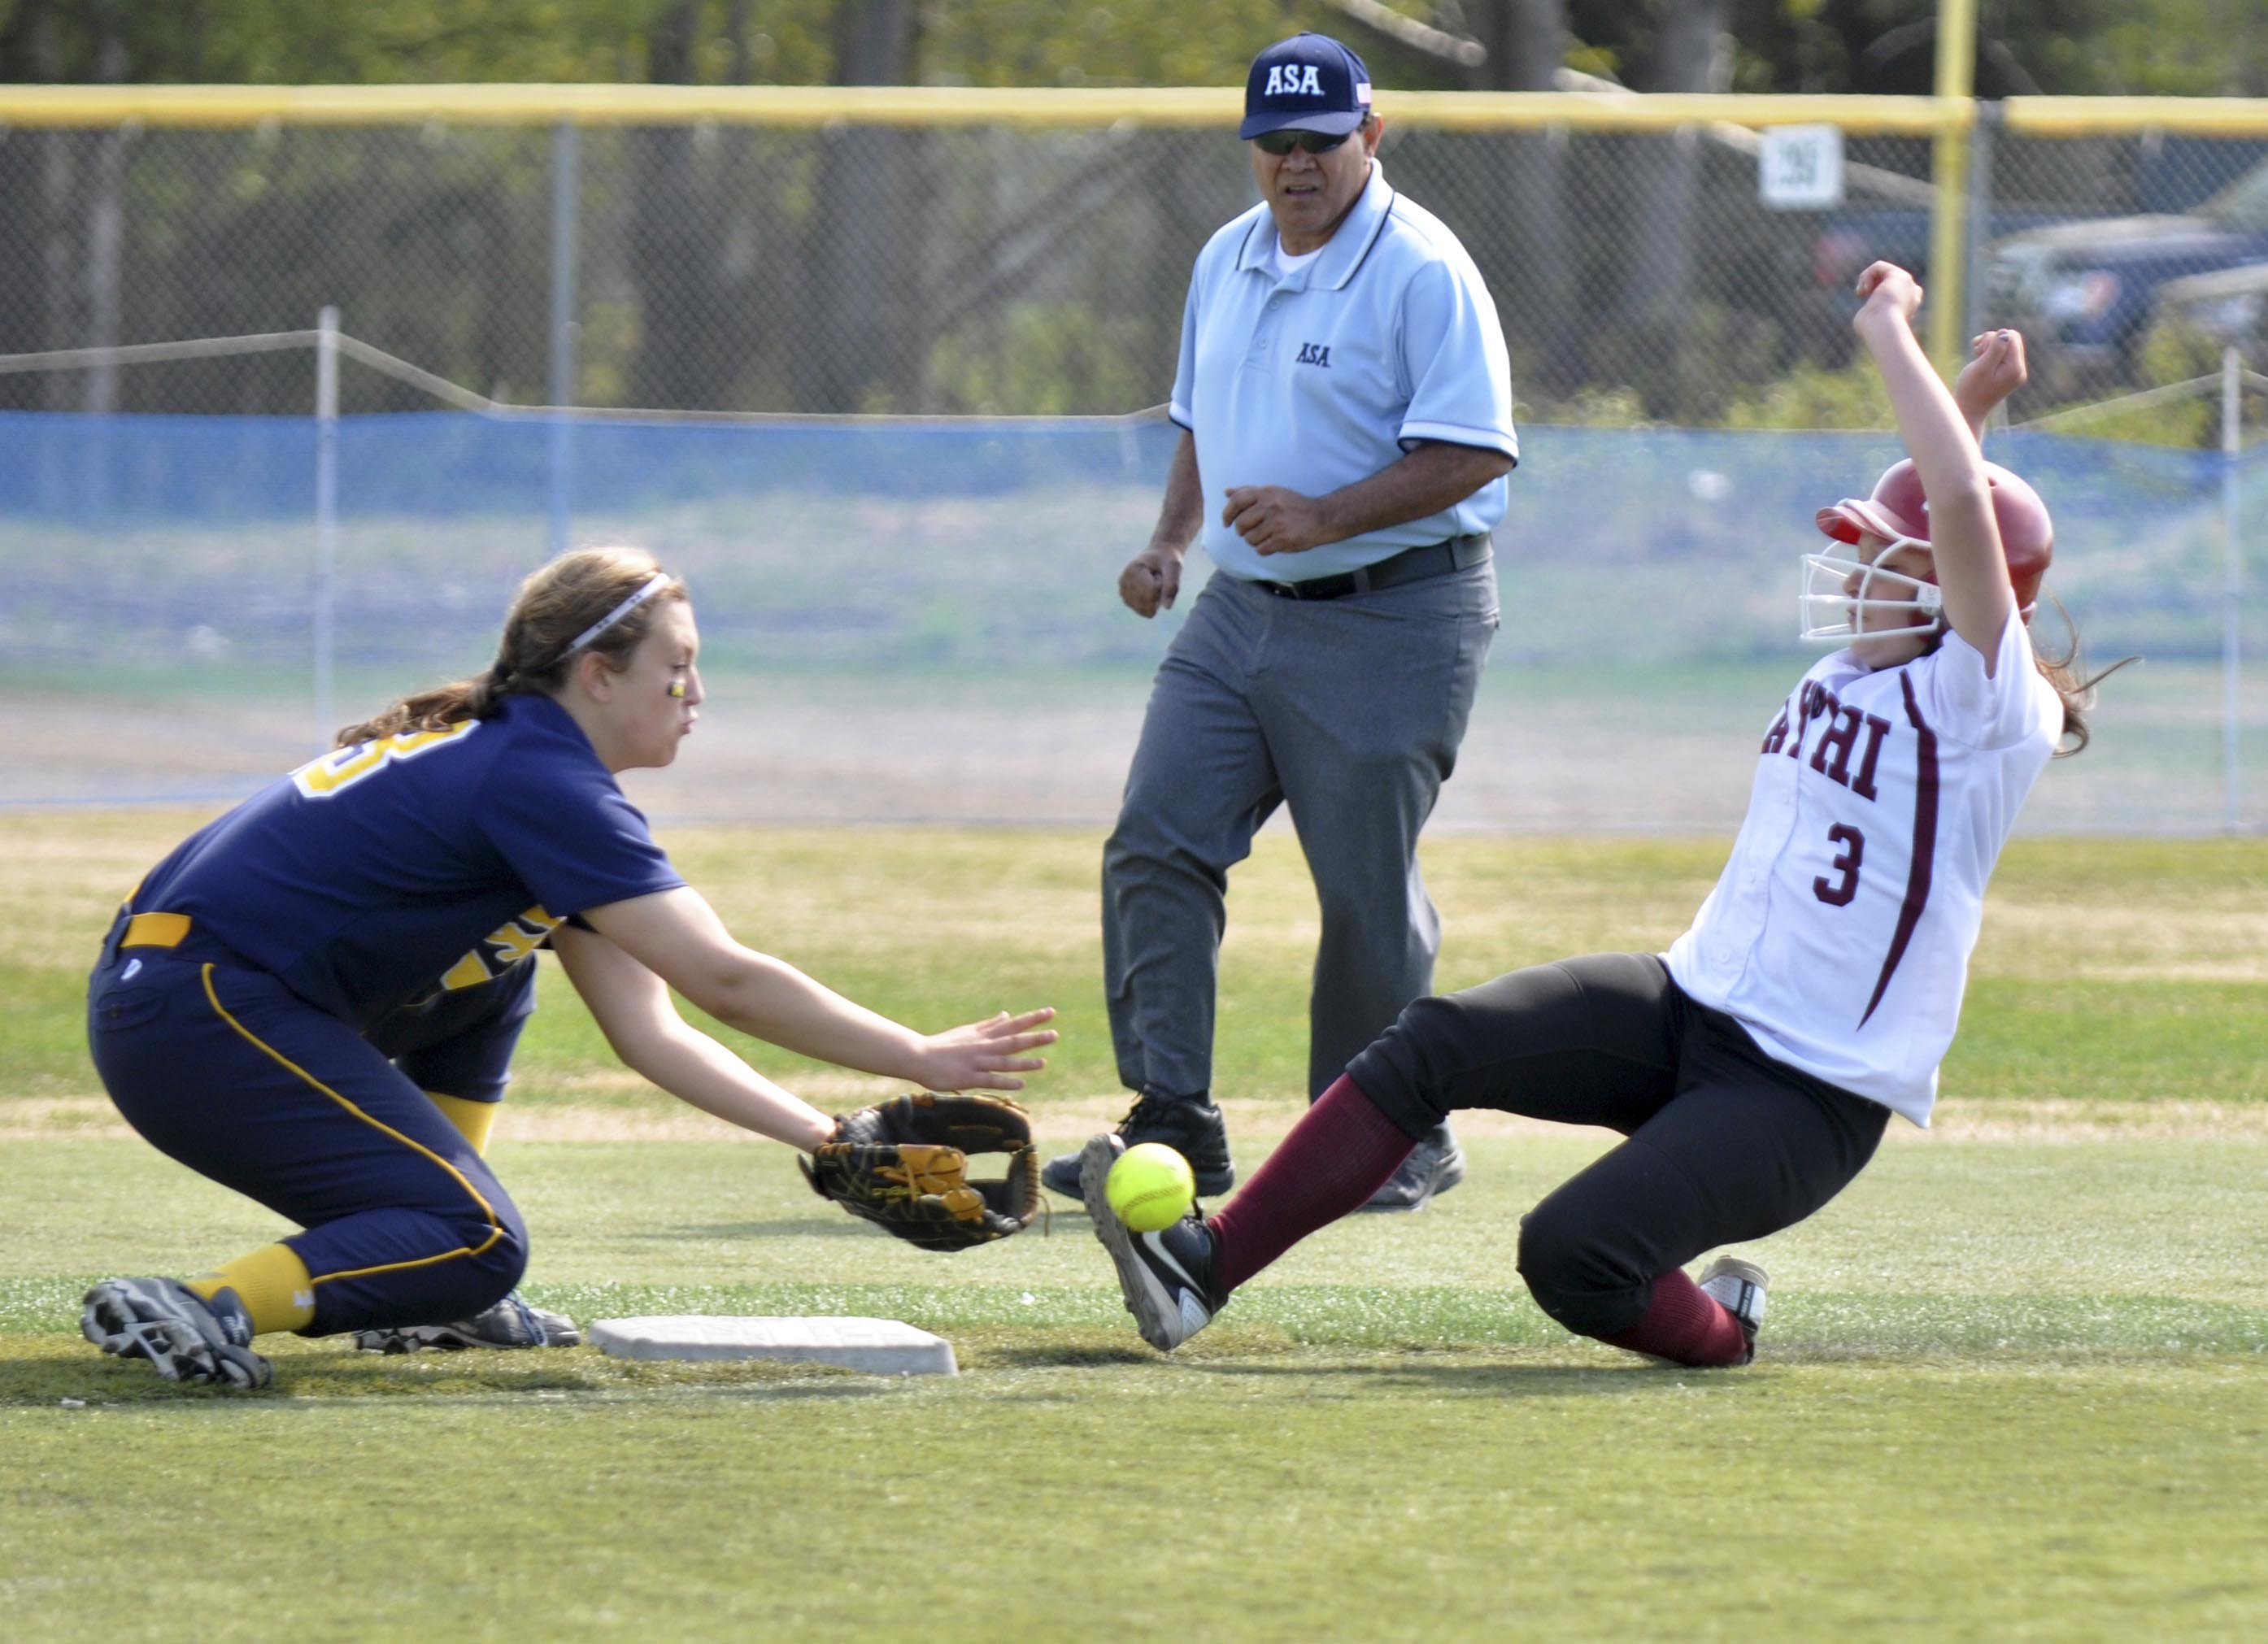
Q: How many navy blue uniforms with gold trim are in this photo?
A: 1